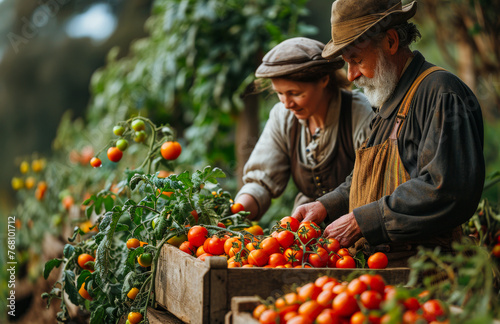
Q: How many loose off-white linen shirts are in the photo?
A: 1